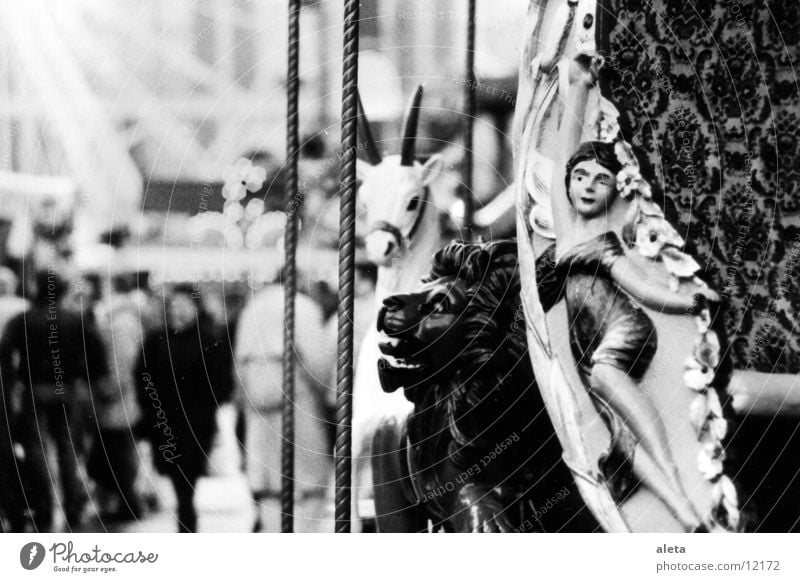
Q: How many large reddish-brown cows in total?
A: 0